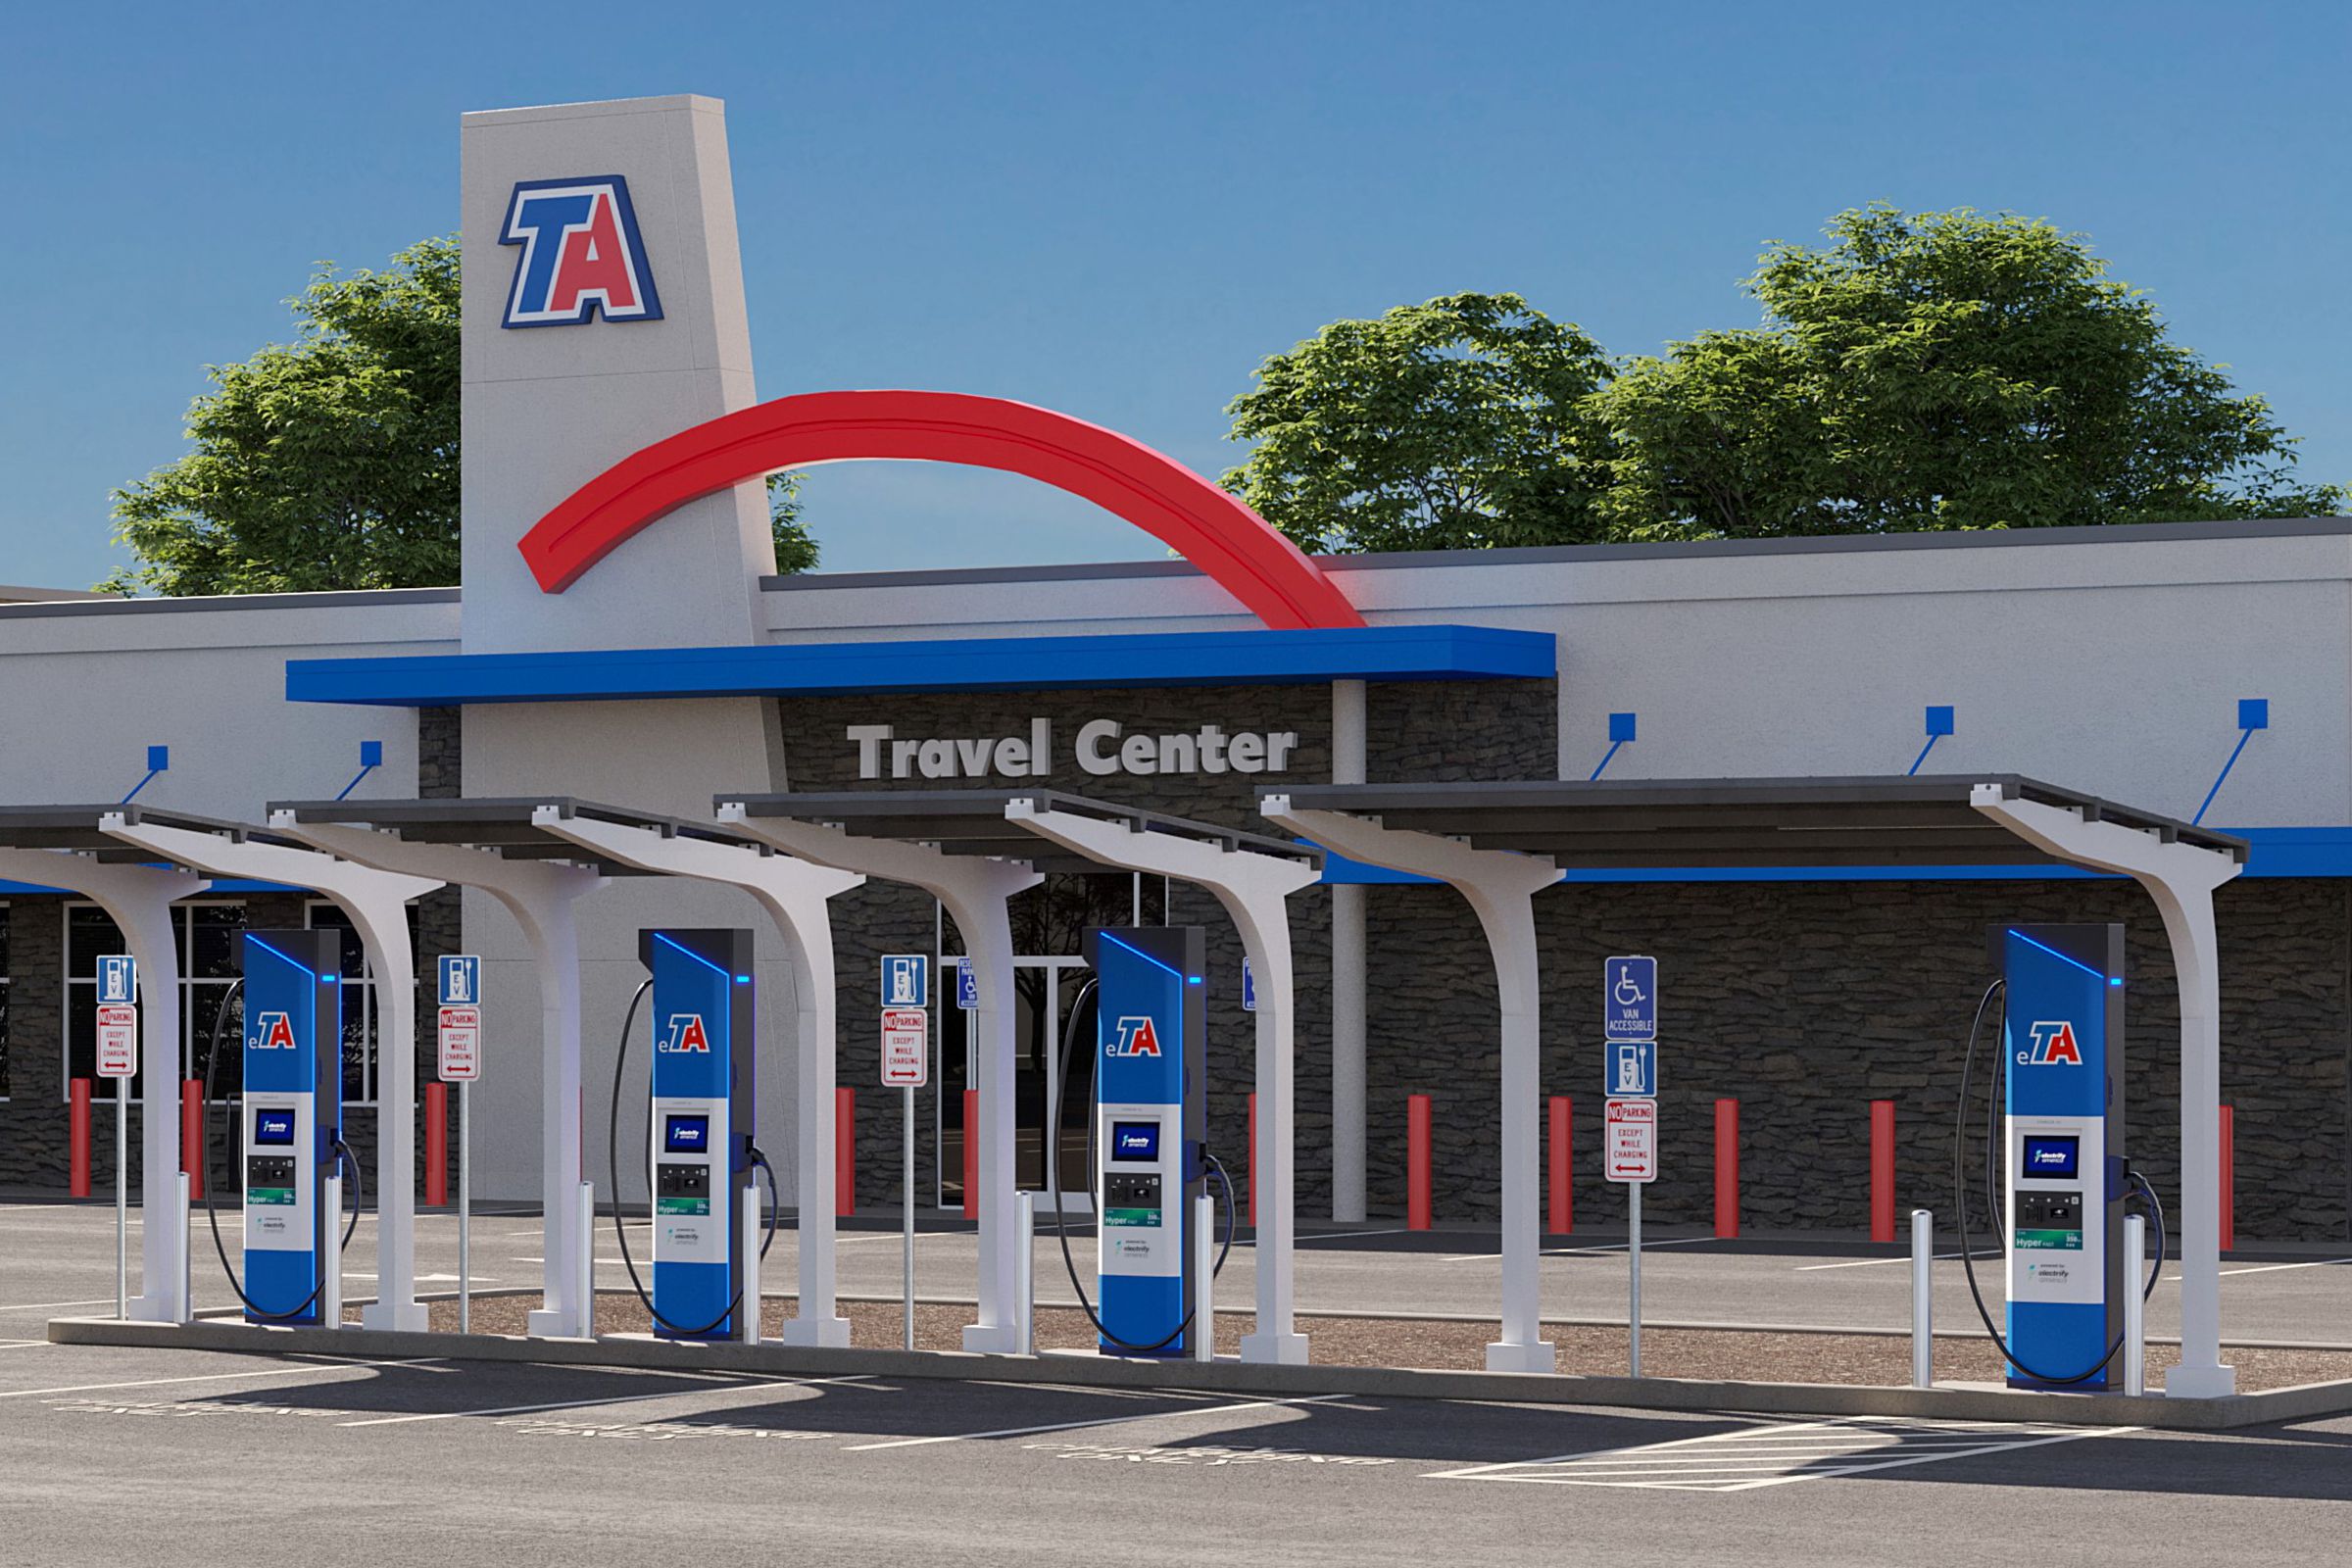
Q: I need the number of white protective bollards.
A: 8